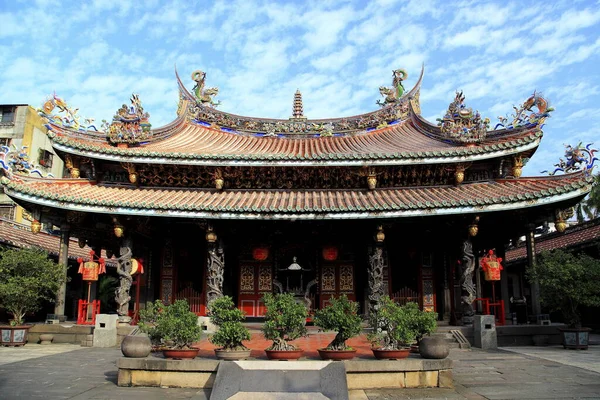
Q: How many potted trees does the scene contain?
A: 9